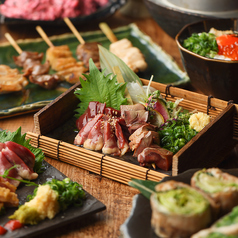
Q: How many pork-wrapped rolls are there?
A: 3